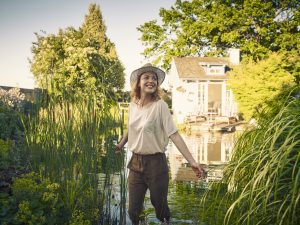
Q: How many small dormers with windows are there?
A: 1